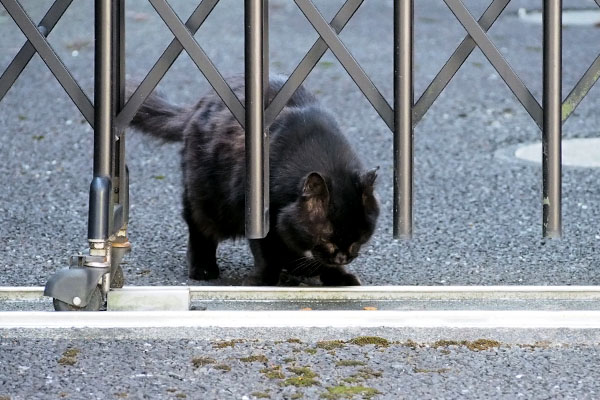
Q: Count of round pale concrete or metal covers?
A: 2